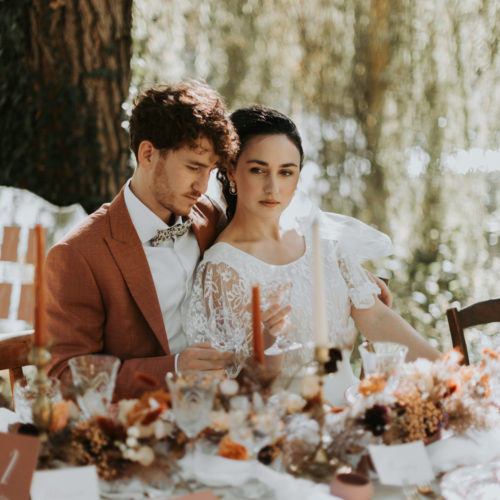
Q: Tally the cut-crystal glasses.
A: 6